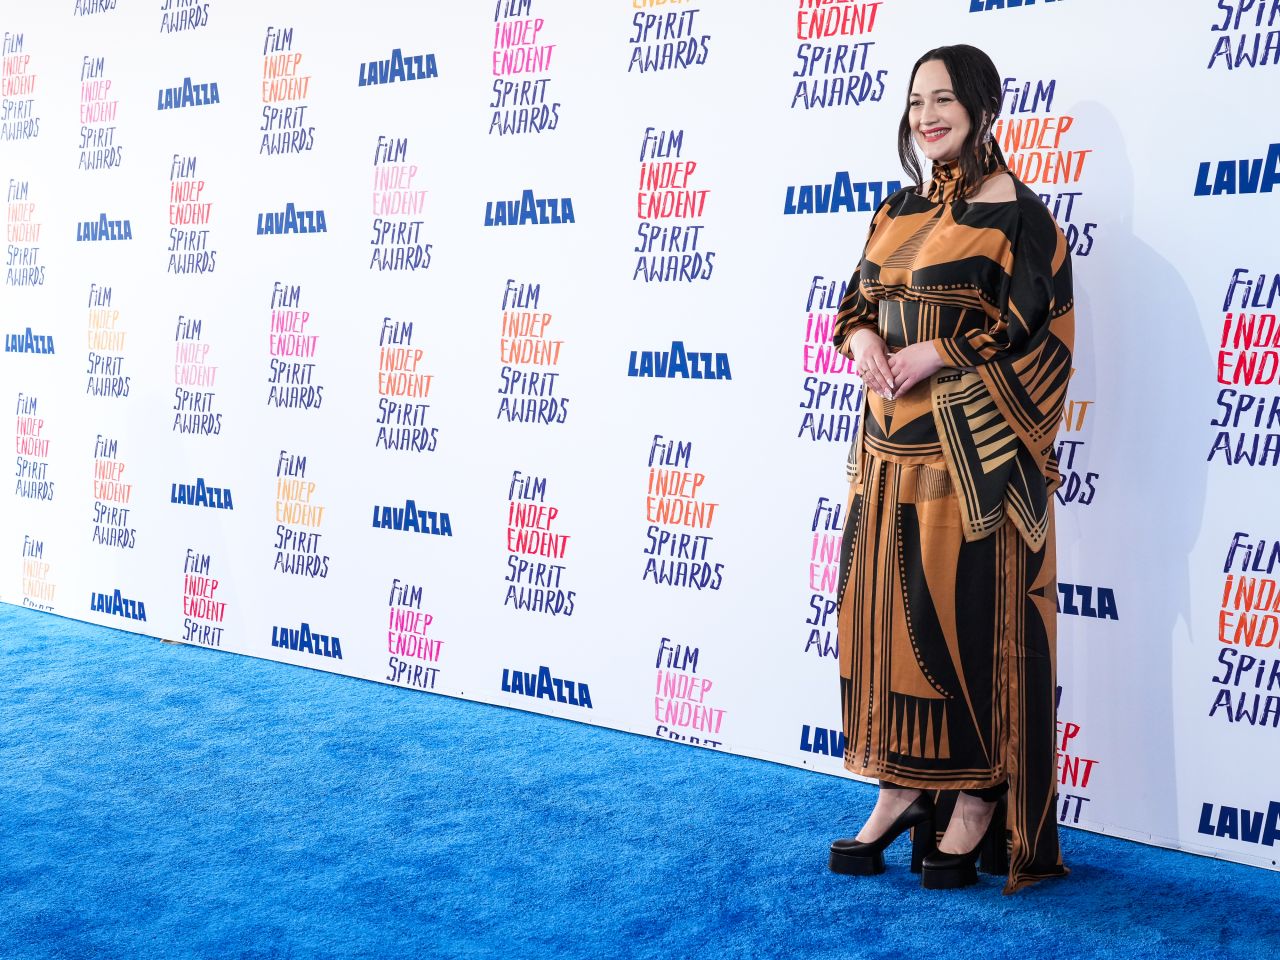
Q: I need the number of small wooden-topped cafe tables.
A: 0